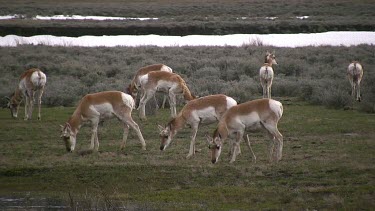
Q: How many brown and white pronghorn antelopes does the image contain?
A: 8